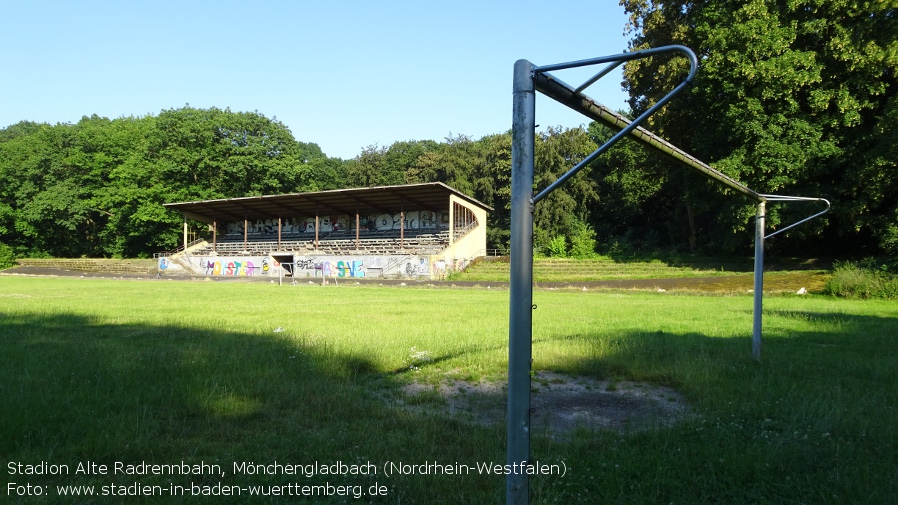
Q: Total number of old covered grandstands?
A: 1